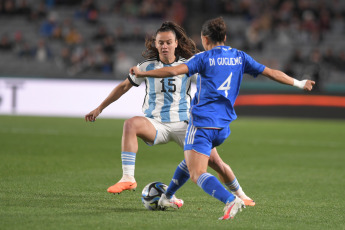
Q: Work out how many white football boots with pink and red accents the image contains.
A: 2